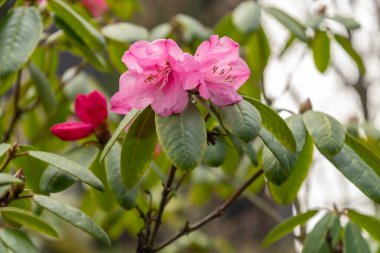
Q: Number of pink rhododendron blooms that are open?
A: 2